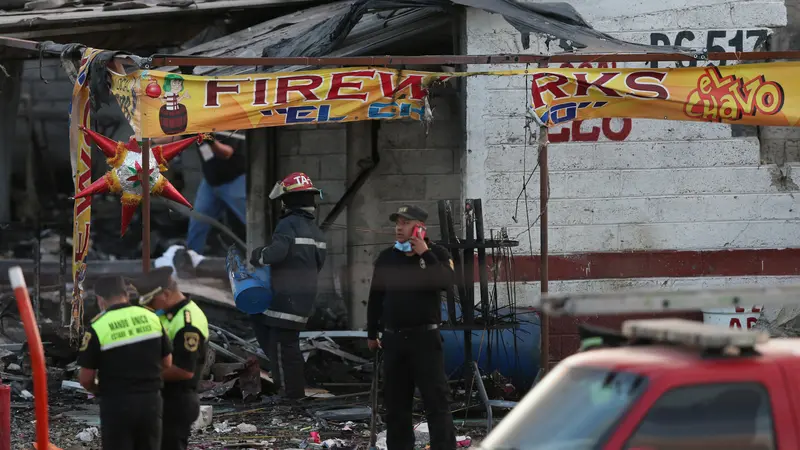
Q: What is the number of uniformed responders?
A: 4